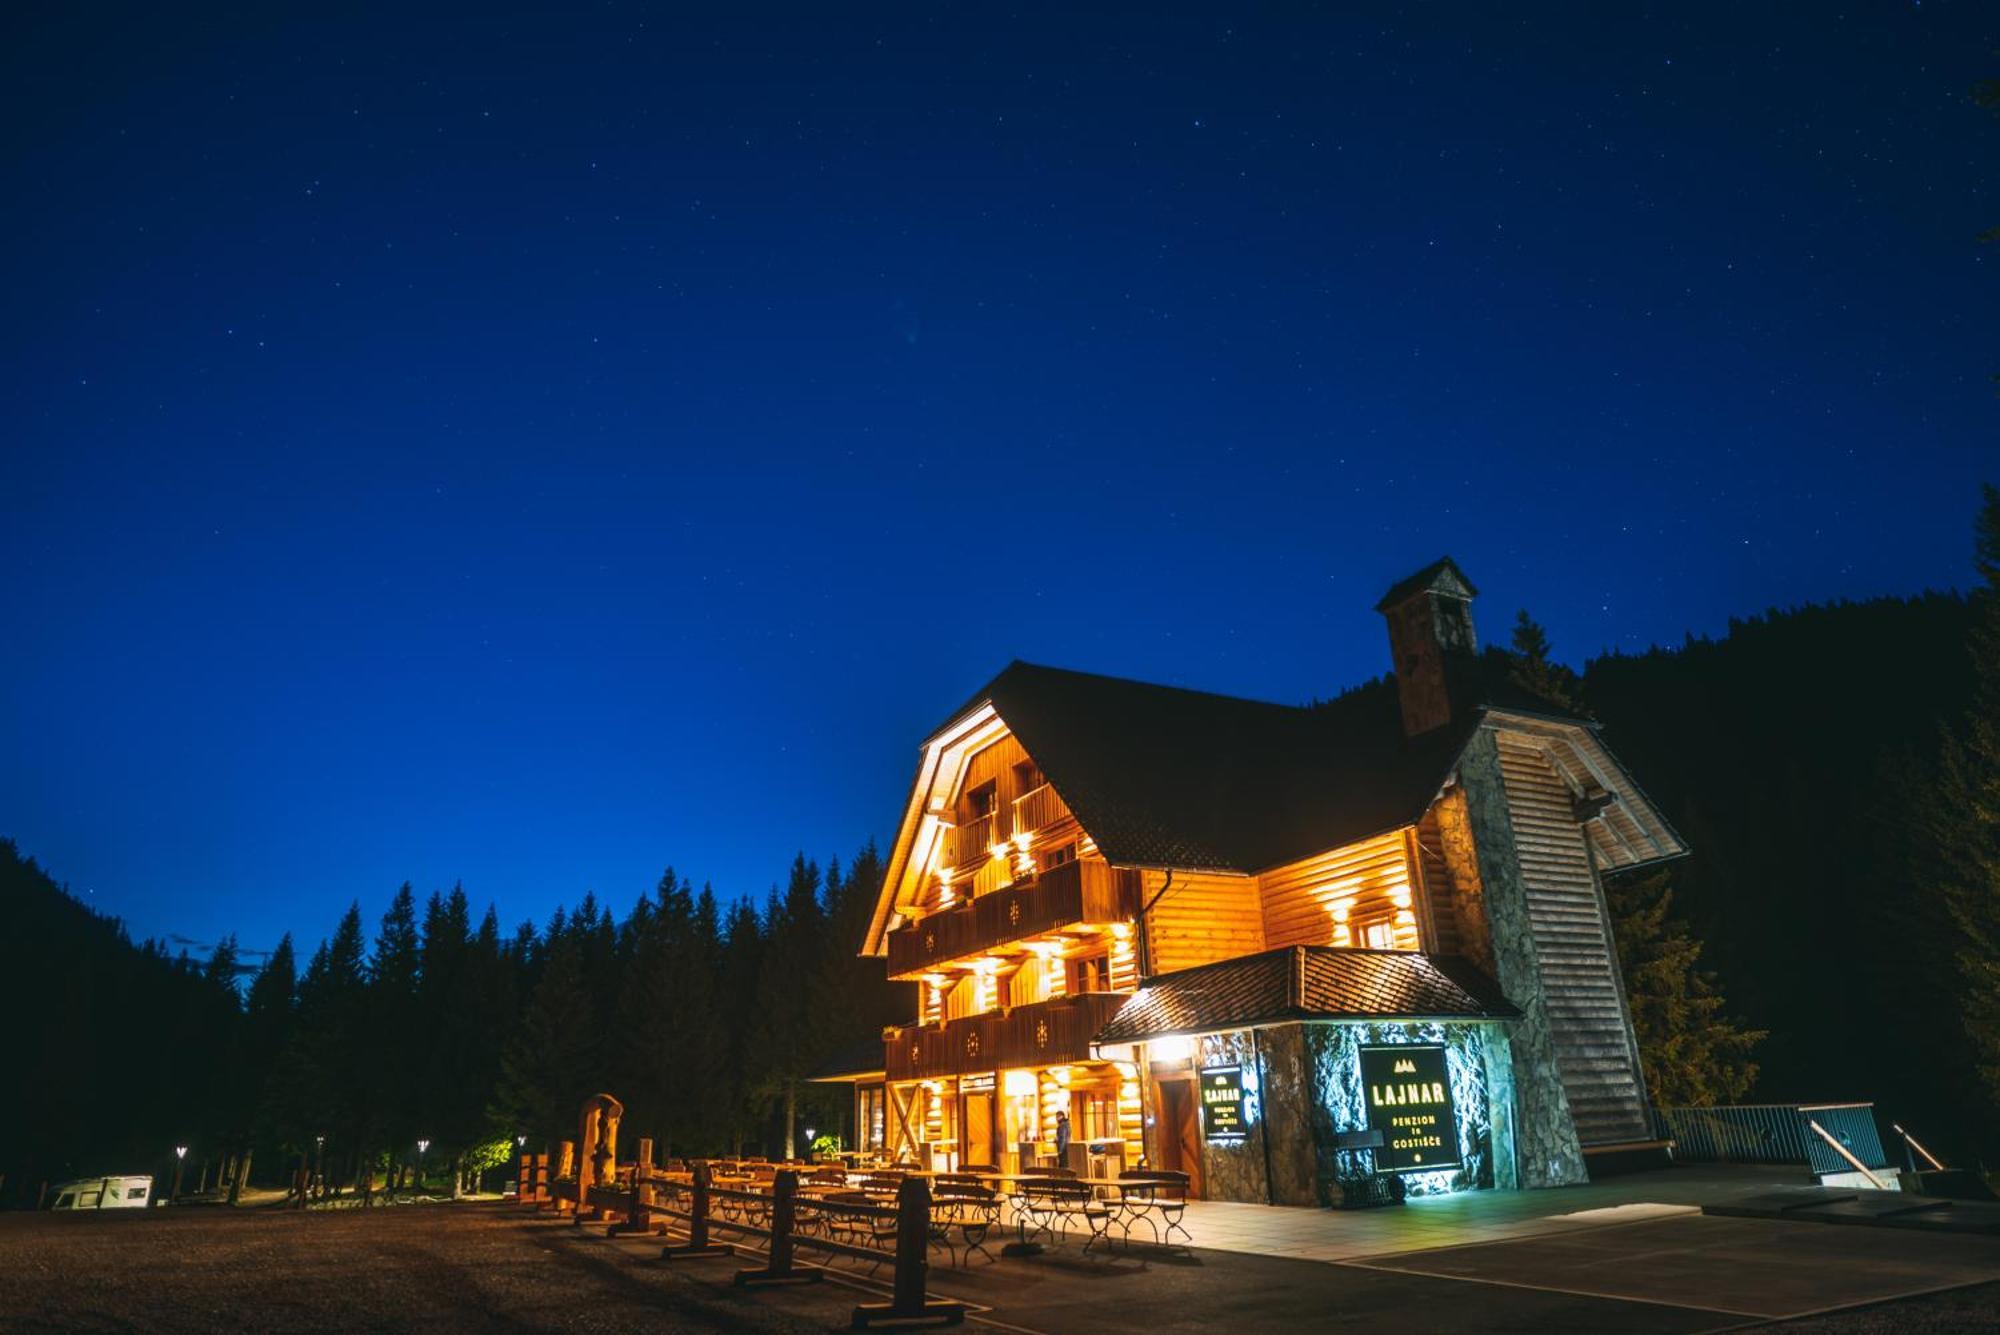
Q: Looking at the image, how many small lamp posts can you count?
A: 5